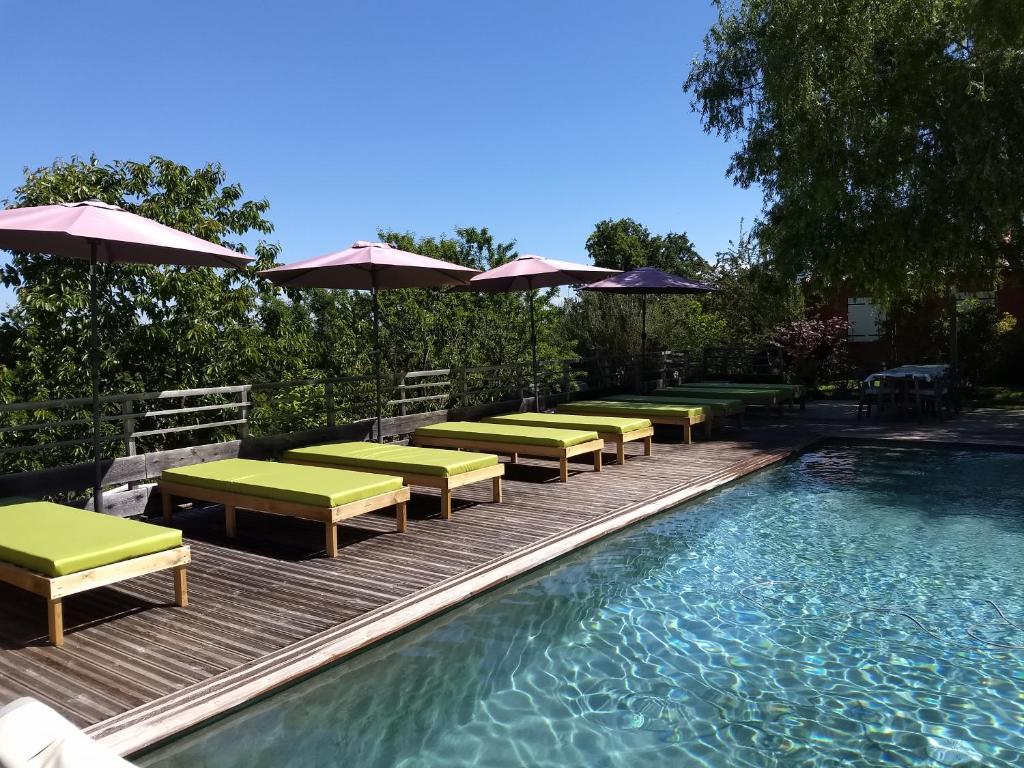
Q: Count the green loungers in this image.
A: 9